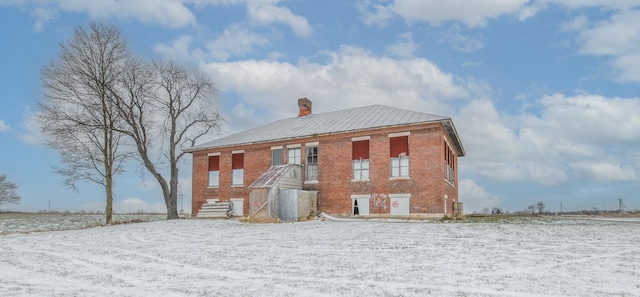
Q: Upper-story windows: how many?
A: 11